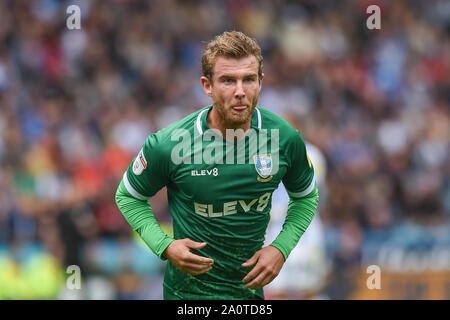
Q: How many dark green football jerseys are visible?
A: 1